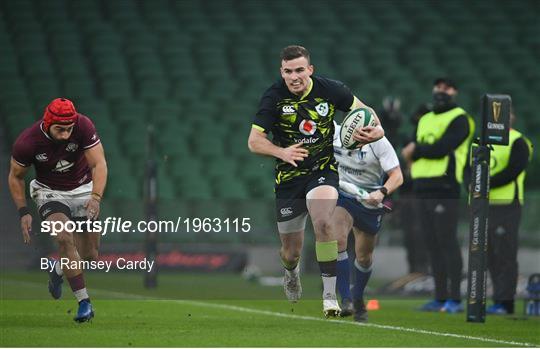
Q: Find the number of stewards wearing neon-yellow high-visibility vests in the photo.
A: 2